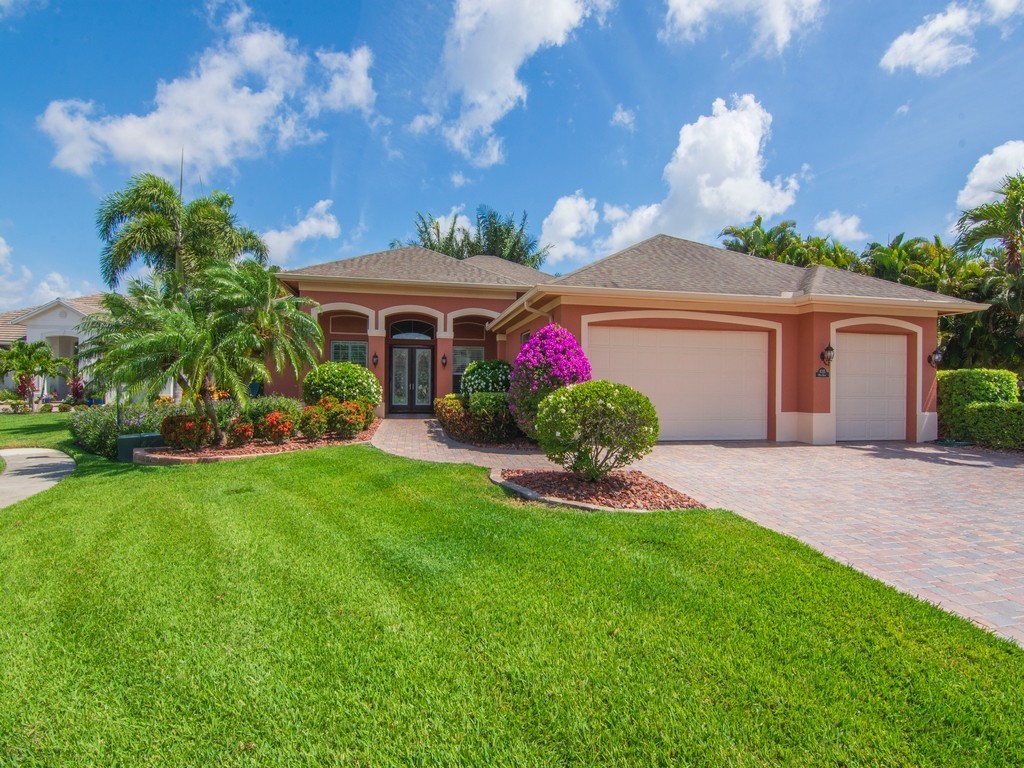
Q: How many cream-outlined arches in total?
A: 5